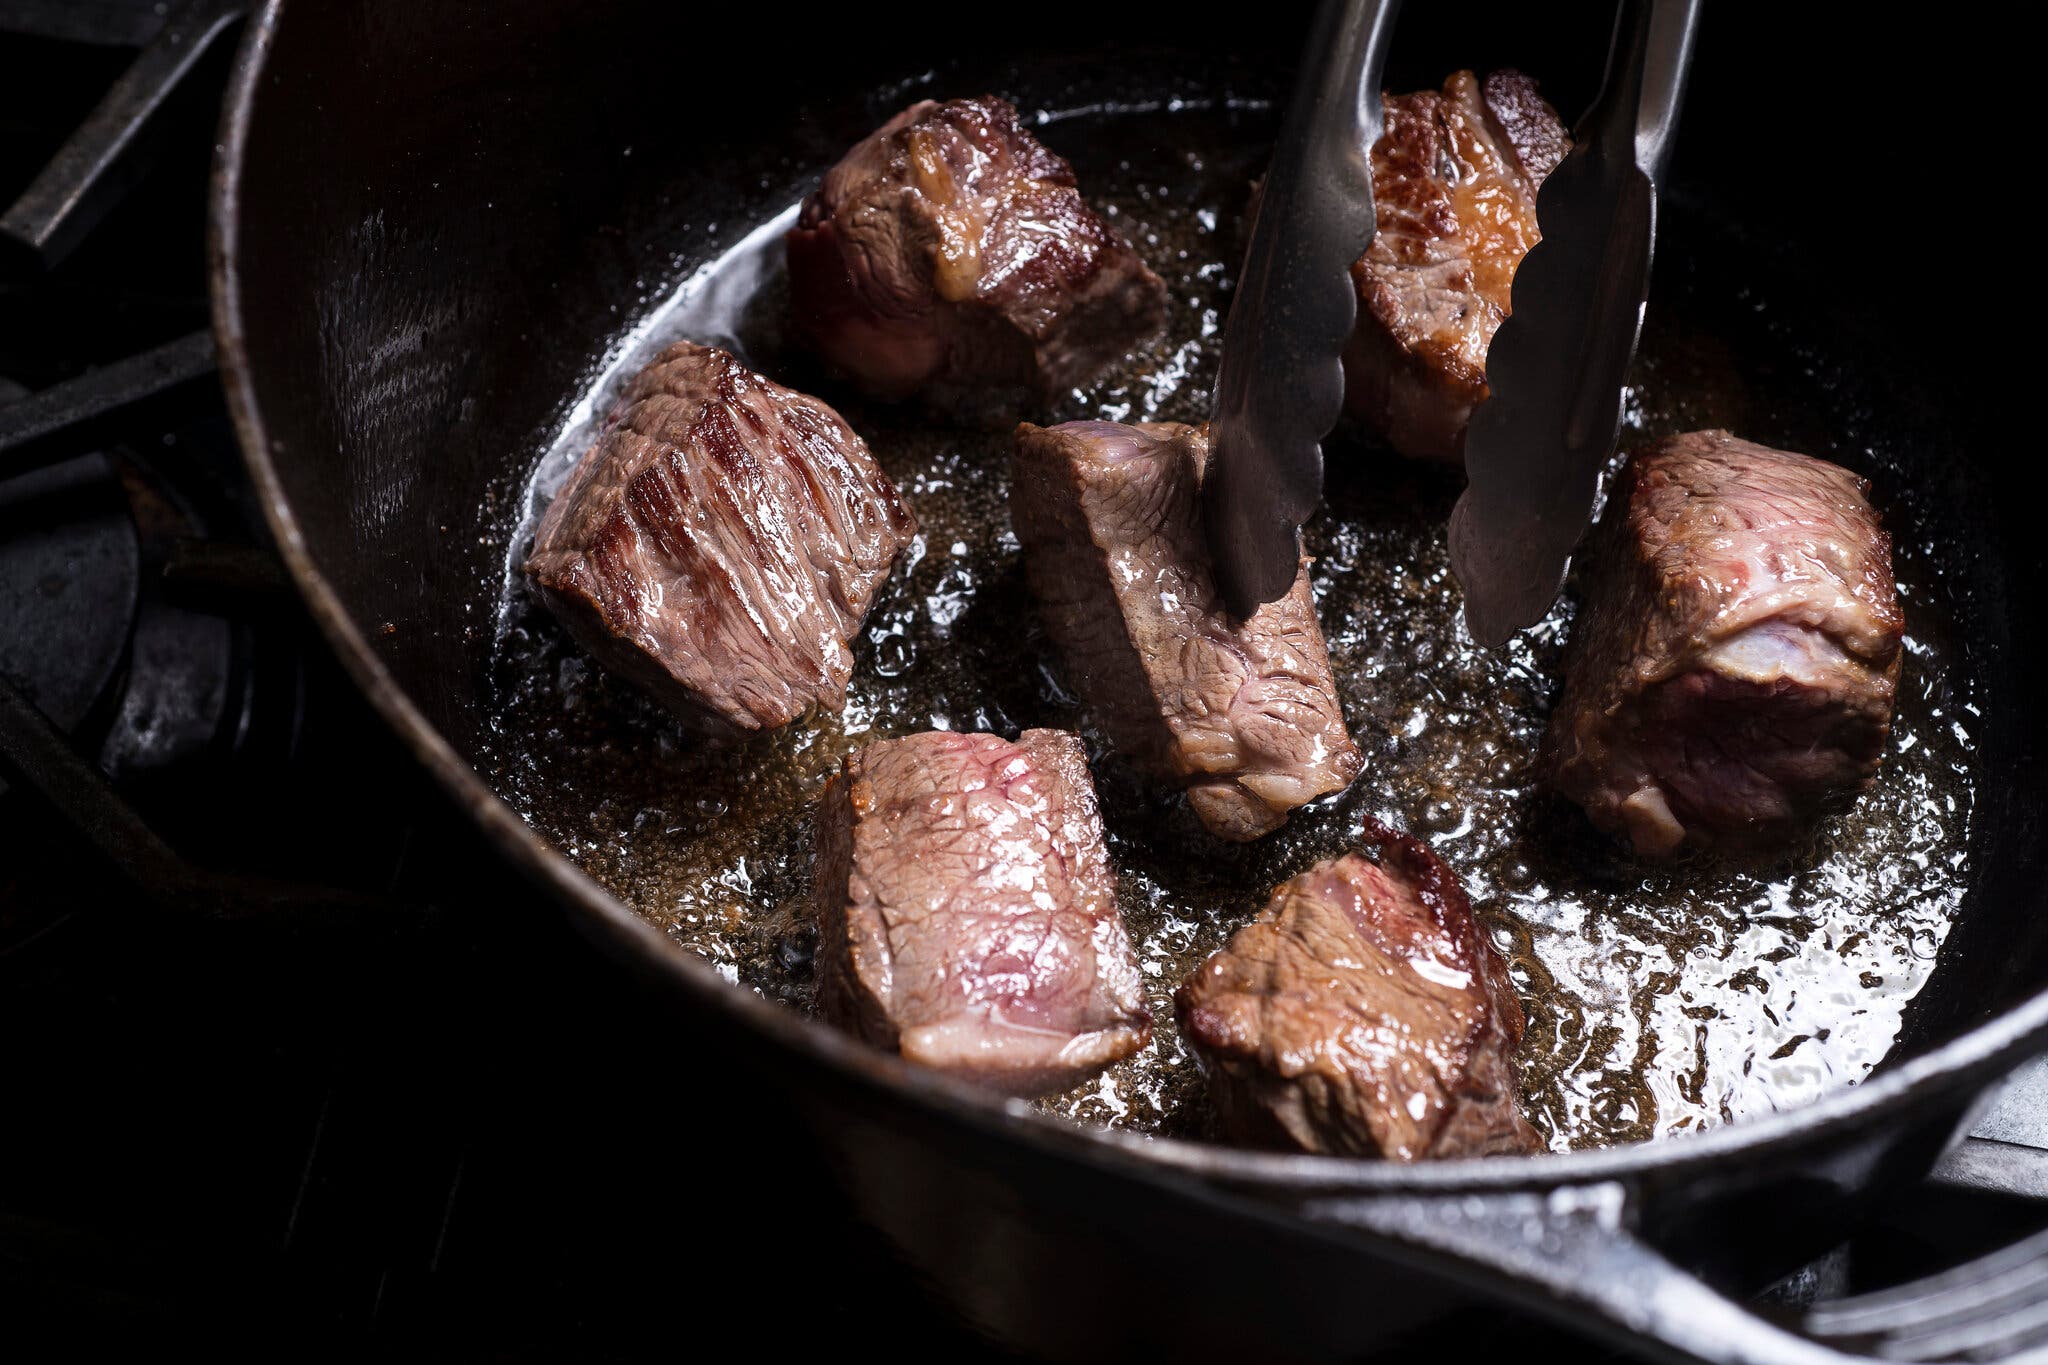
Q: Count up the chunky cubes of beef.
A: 7